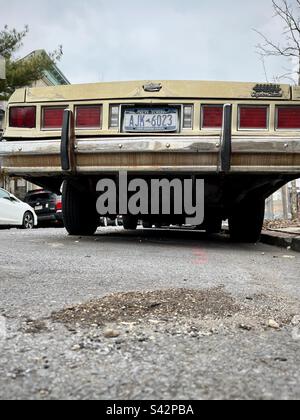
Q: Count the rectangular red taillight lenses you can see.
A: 6